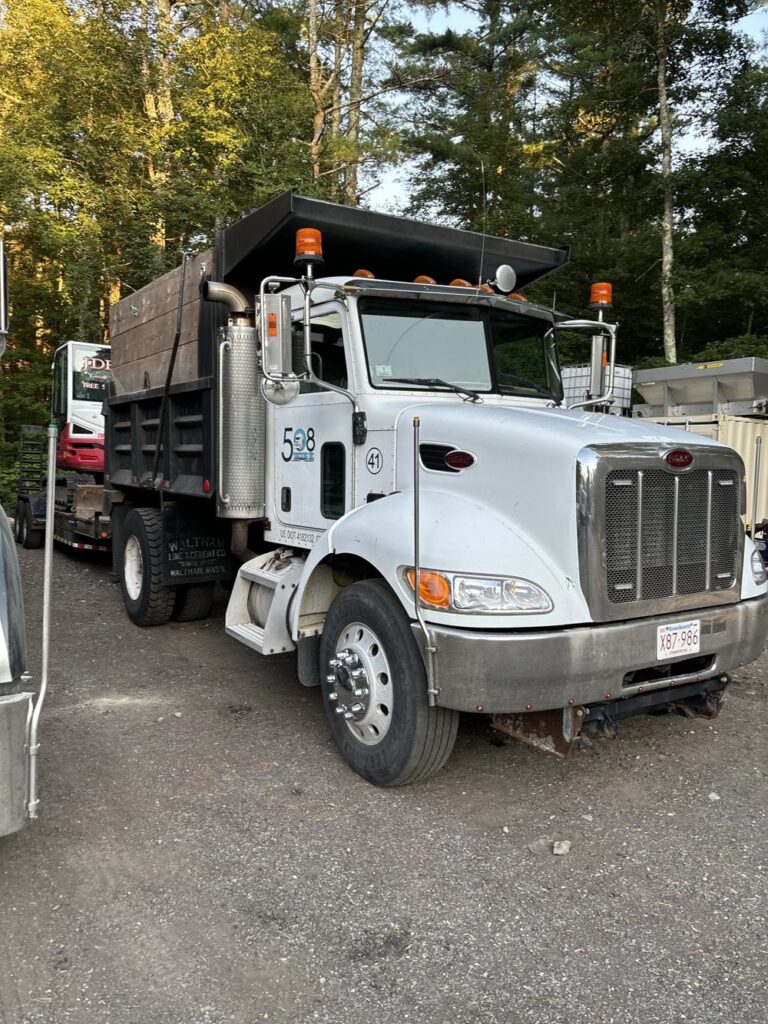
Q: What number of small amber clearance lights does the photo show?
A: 5